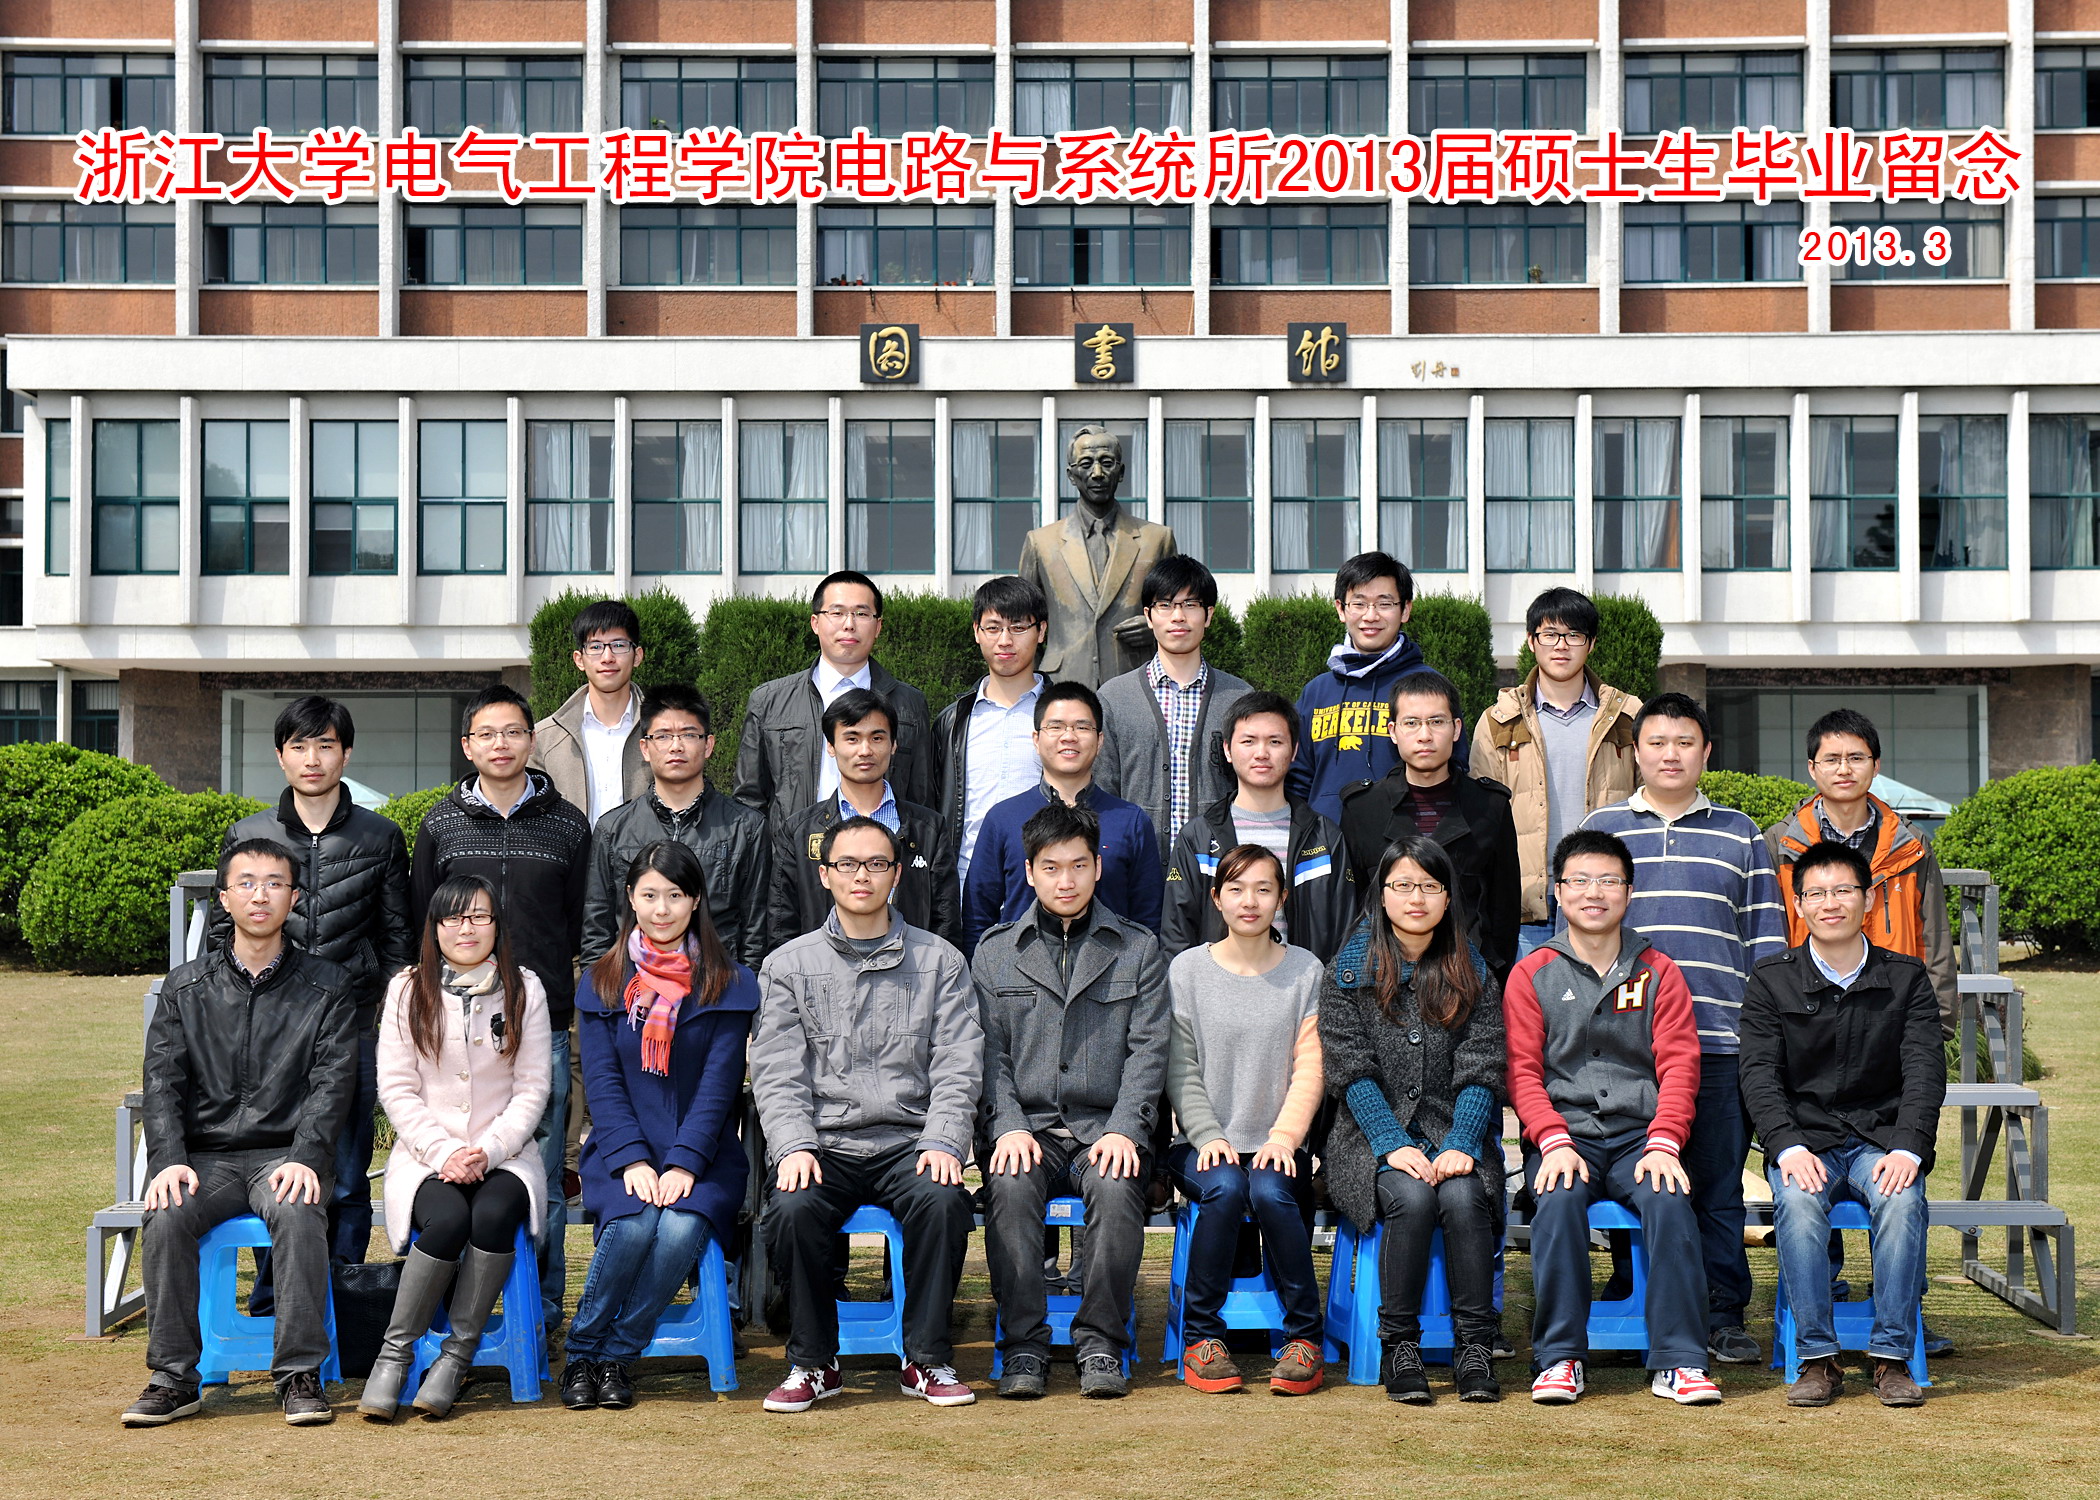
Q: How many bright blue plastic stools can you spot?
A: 9